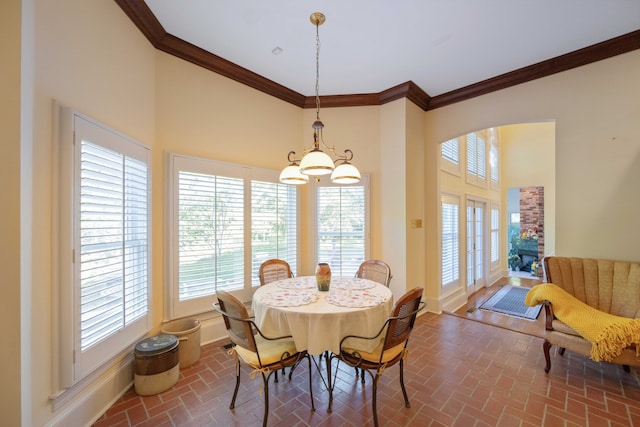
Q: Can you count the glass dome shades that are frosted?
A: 3